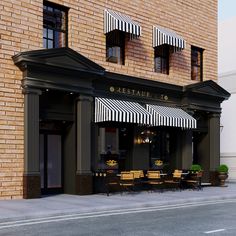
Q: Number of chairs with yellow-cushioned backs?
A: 4